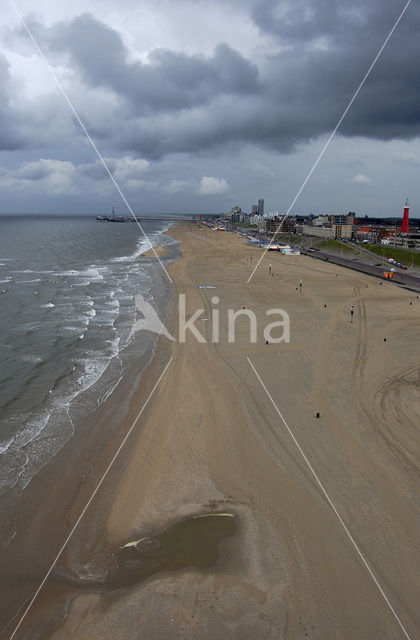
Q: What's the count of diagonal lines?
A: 4